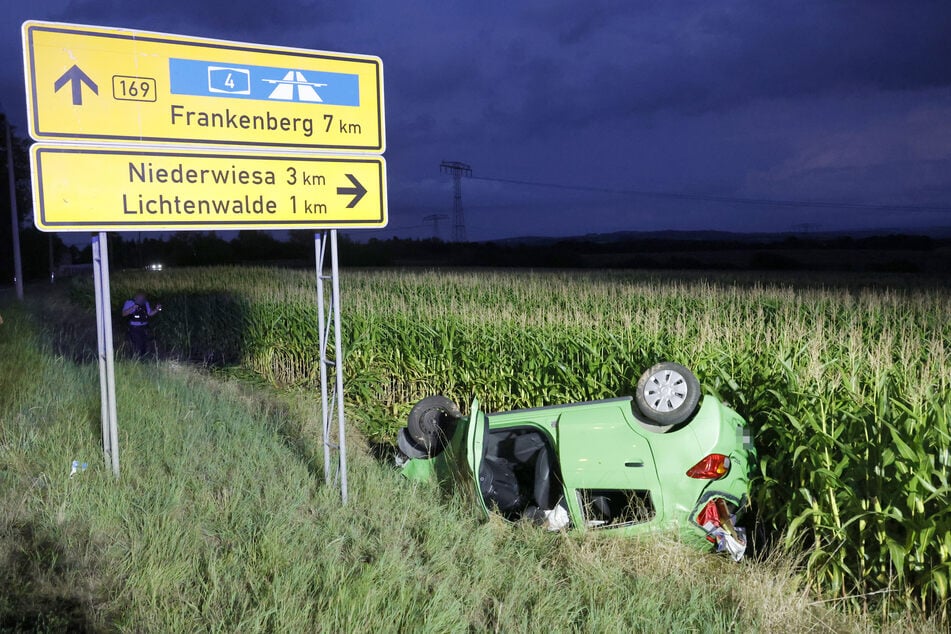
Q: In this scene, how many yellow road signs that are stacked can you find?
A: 2